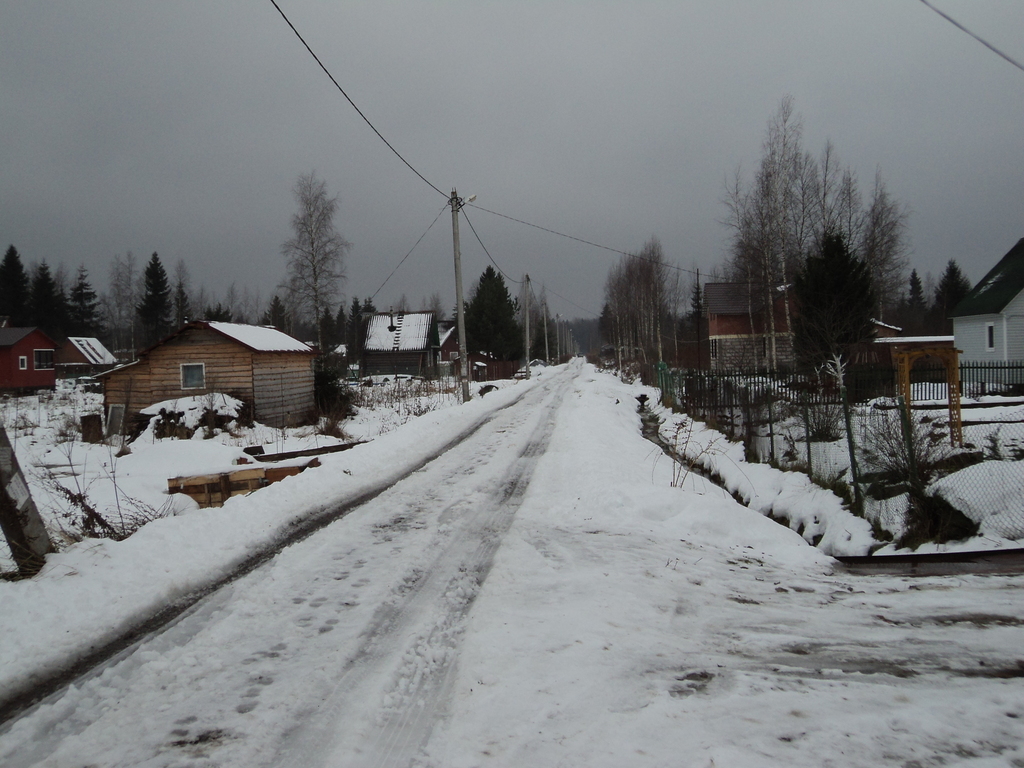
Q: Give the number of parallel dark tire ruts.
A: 2